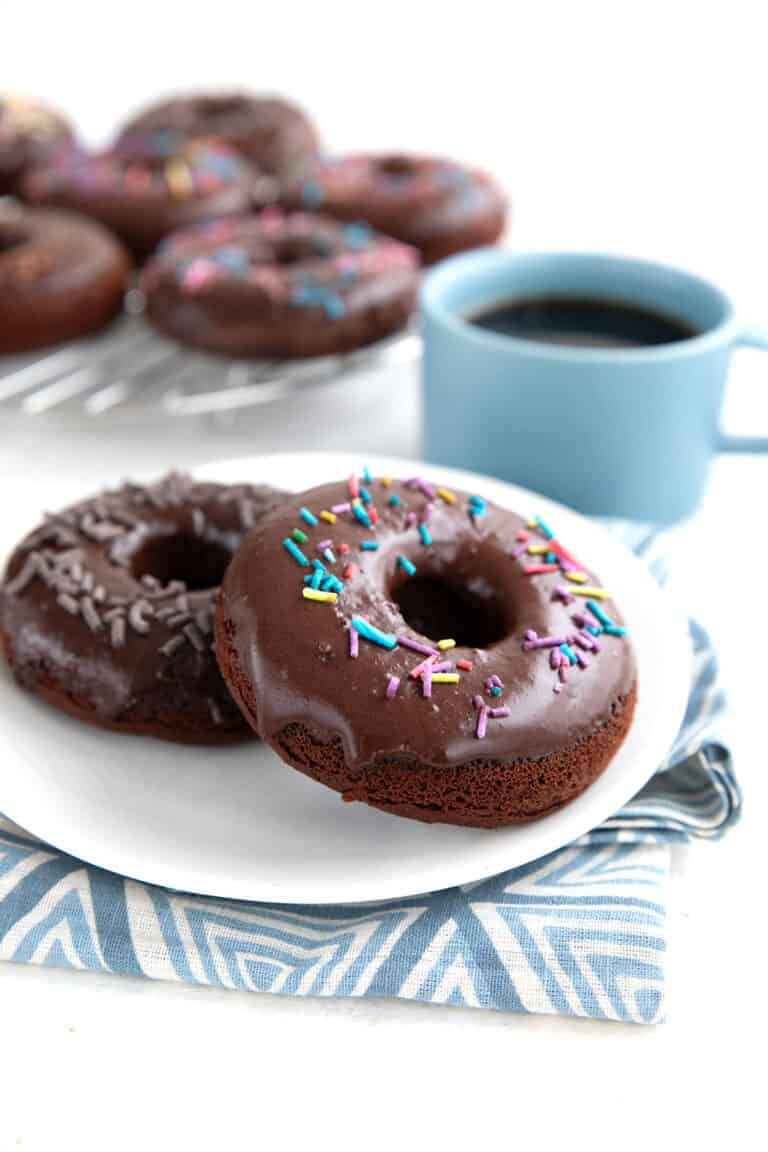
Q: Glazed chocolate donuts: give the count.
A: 8